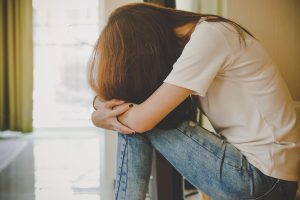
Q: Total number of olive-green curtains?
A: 1